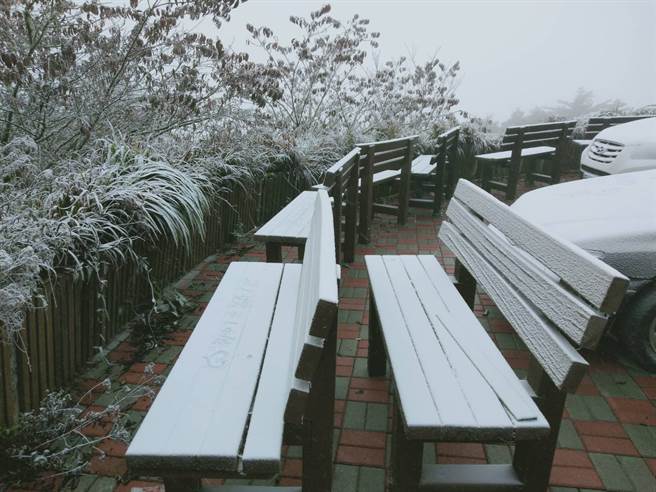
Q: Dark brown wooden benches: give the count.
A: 7